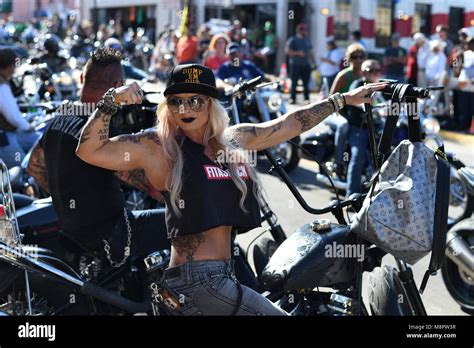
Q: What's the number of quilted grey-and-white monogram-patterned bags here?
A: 1